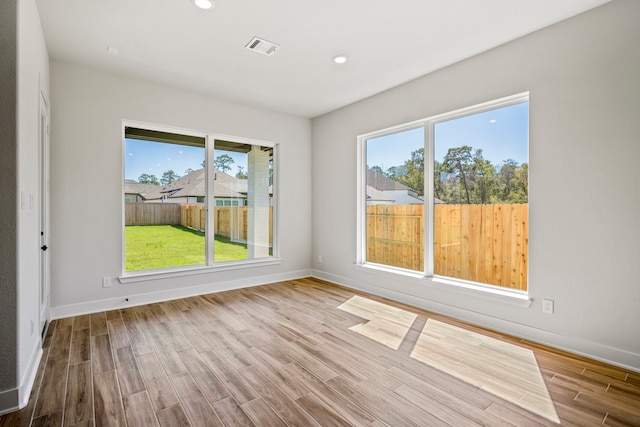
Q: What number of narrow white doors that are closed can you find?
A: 1